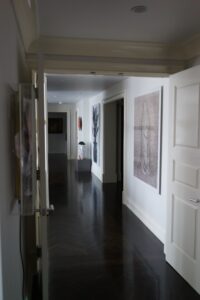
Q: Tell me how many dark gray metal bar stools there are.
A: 0